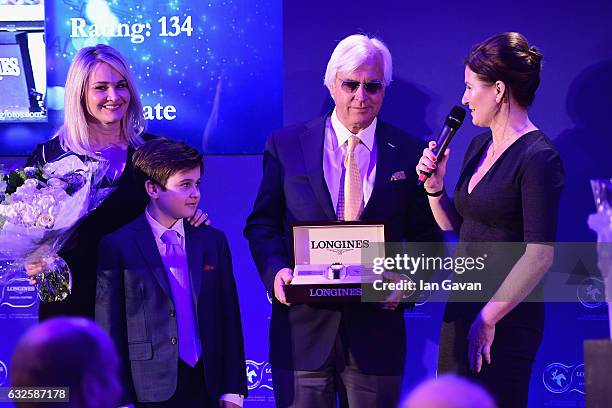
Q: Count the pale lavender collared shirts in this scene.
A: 2